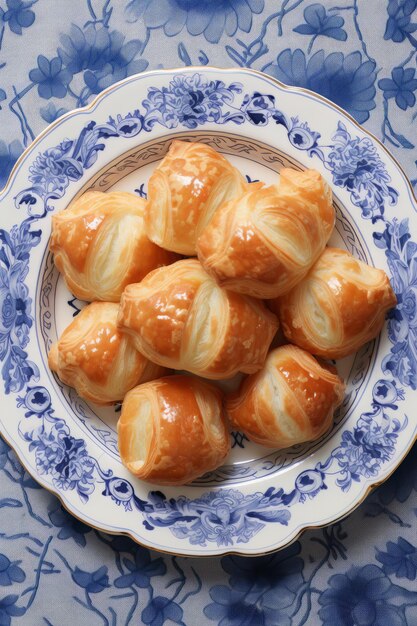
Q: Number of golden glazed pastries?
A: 8